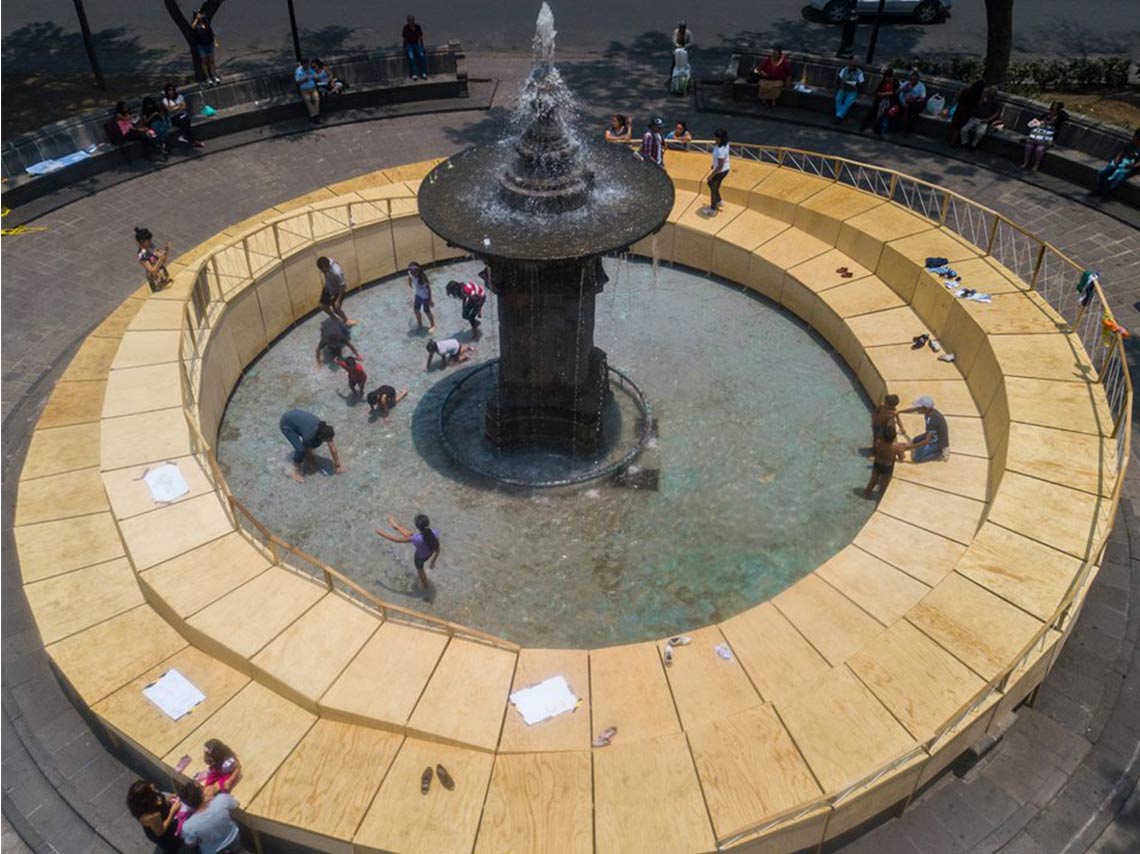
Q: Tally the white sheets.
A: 3